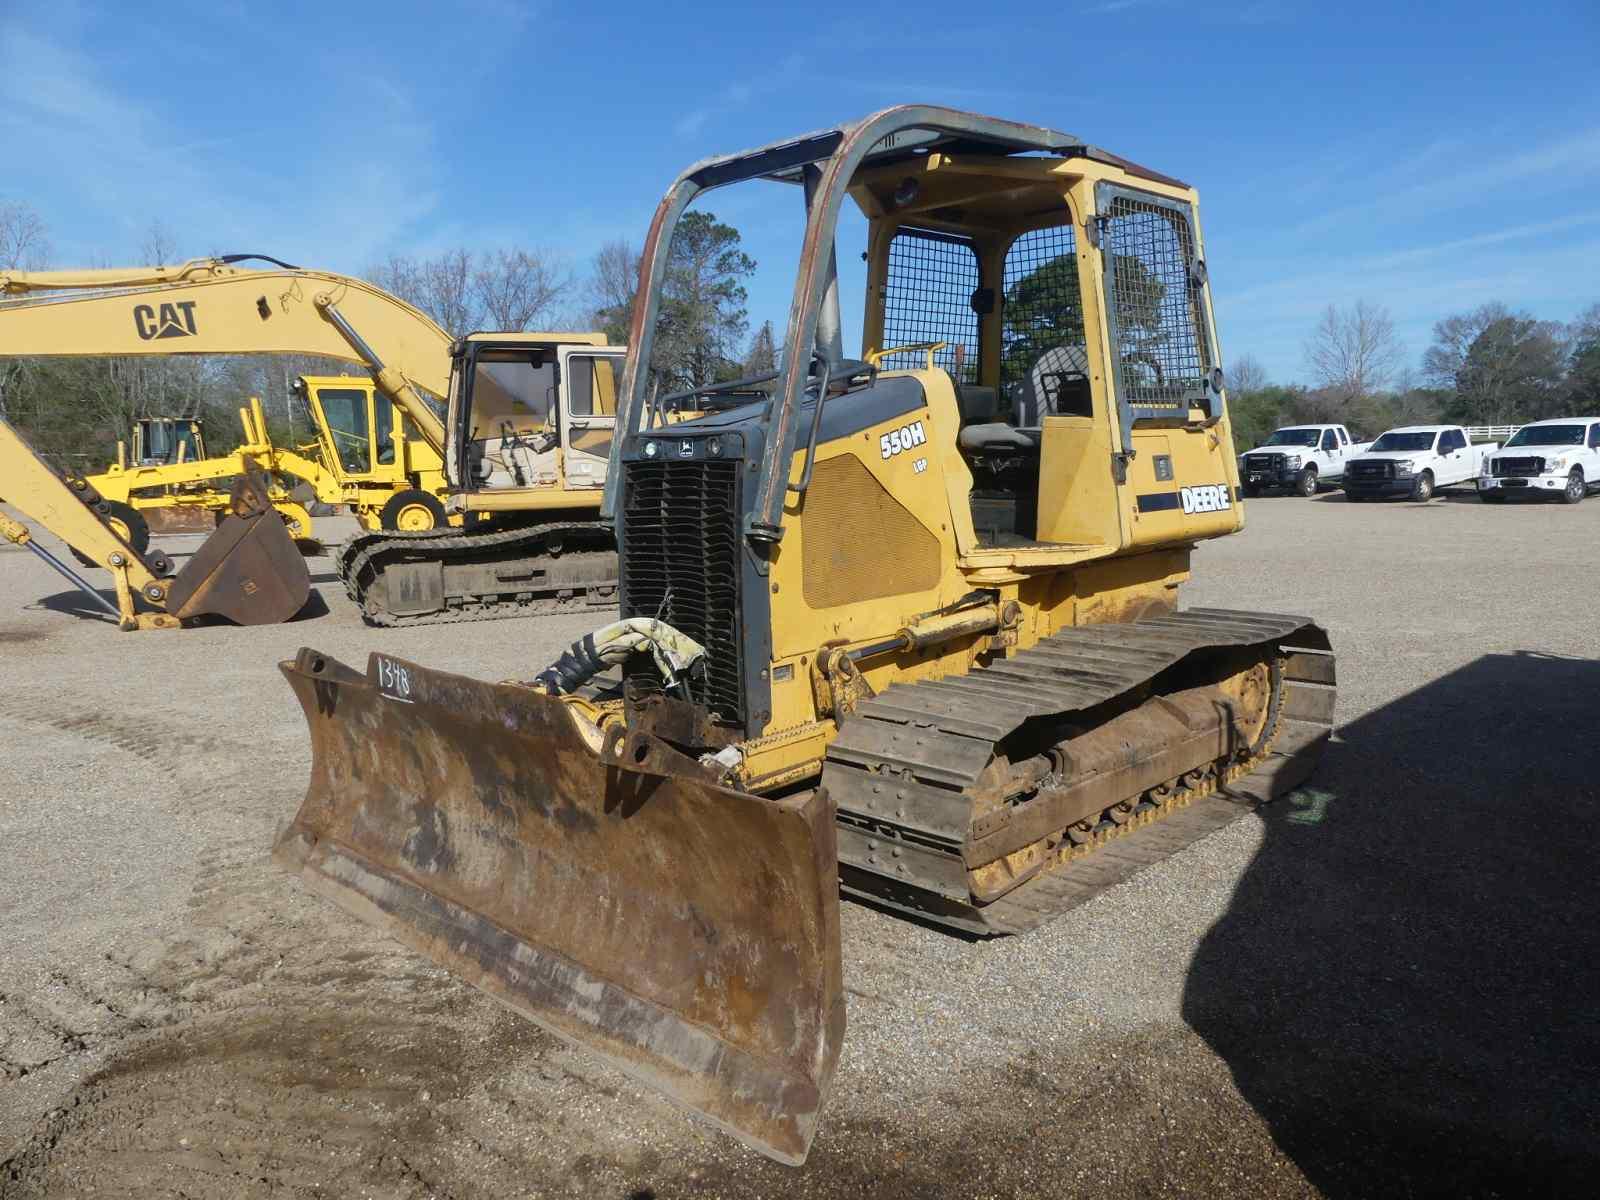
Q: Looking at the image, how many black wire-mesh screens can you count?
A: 3